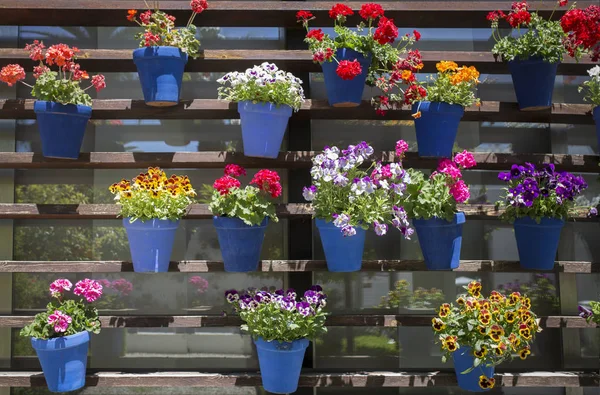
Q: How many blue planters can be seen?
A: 15